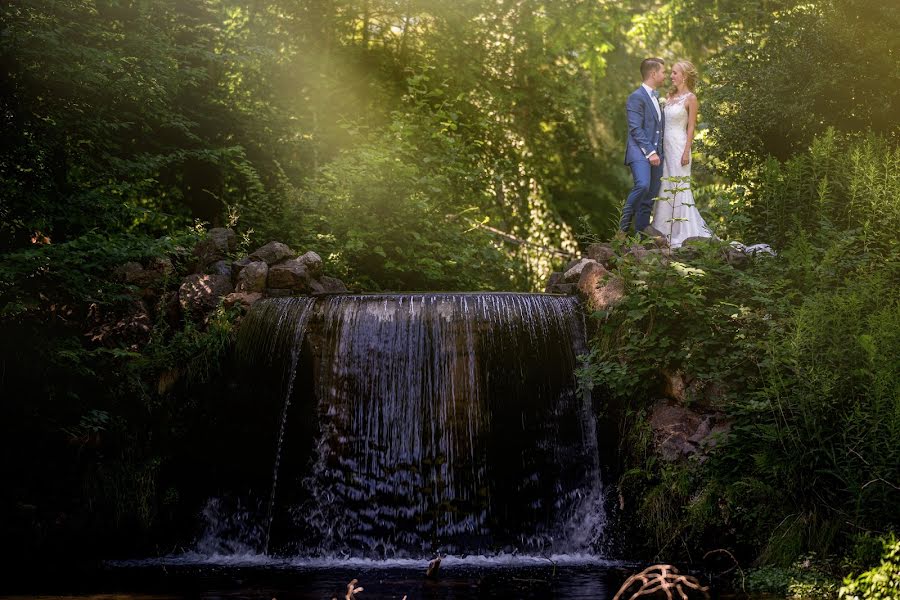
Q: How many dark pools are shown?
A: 1